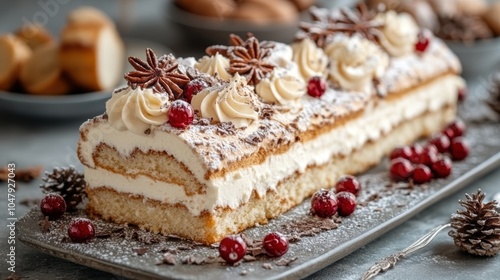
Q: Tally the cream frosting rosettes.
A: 7